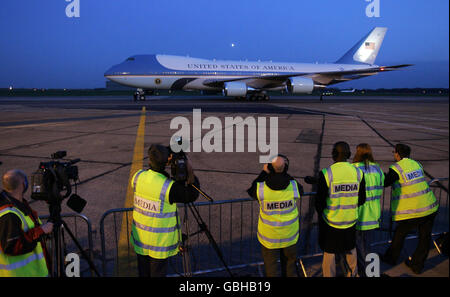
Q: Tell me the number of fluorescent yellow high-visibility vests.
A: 6